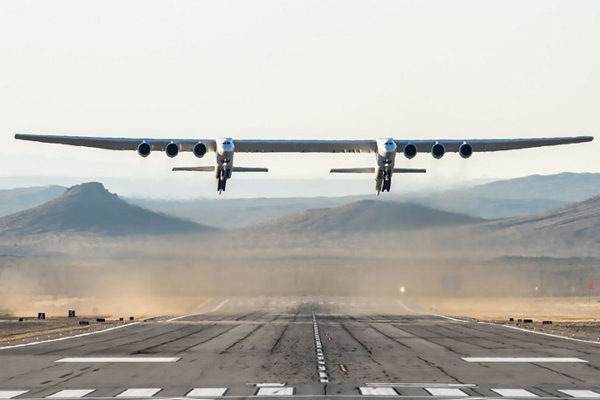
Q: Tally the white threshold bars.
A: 9